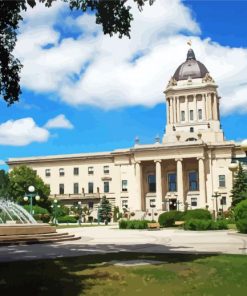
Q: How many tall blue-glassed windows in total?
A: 3